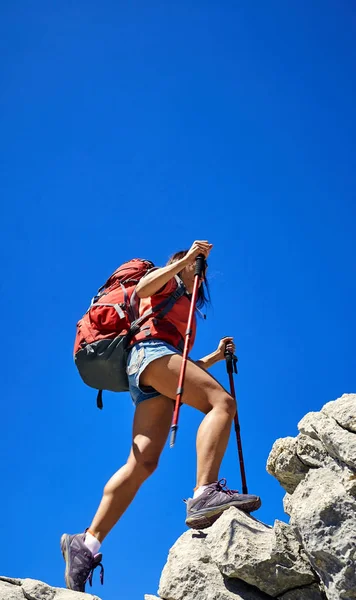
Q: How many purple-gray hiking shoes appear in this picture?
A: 2